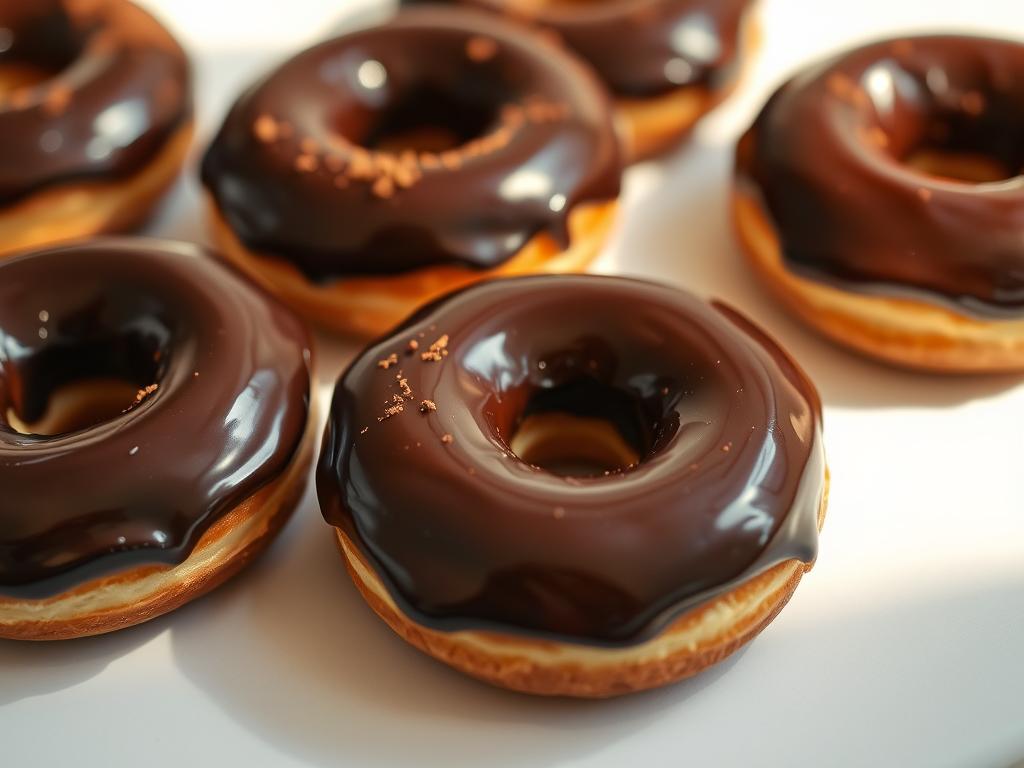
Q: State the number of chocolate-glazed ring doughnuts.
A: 6